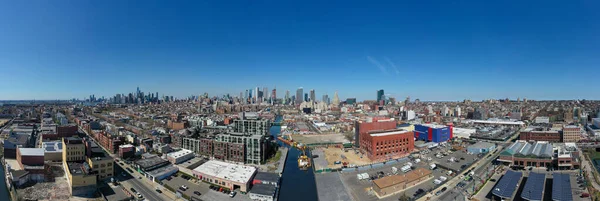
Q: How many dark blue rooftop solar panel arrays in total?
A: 3